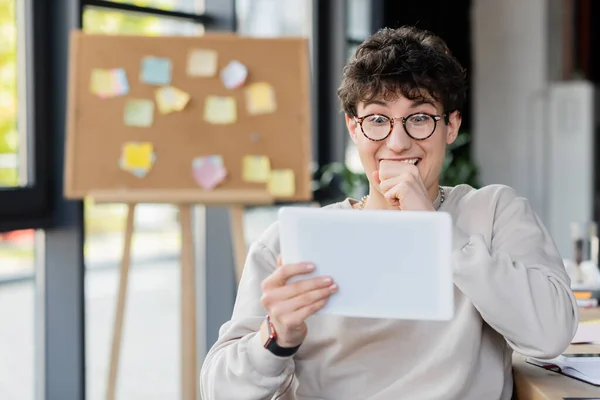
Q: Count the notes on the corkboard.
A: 12